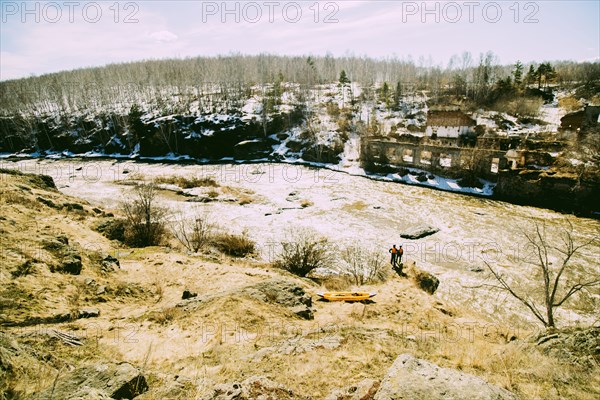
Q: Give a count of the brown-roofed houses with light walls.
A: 1